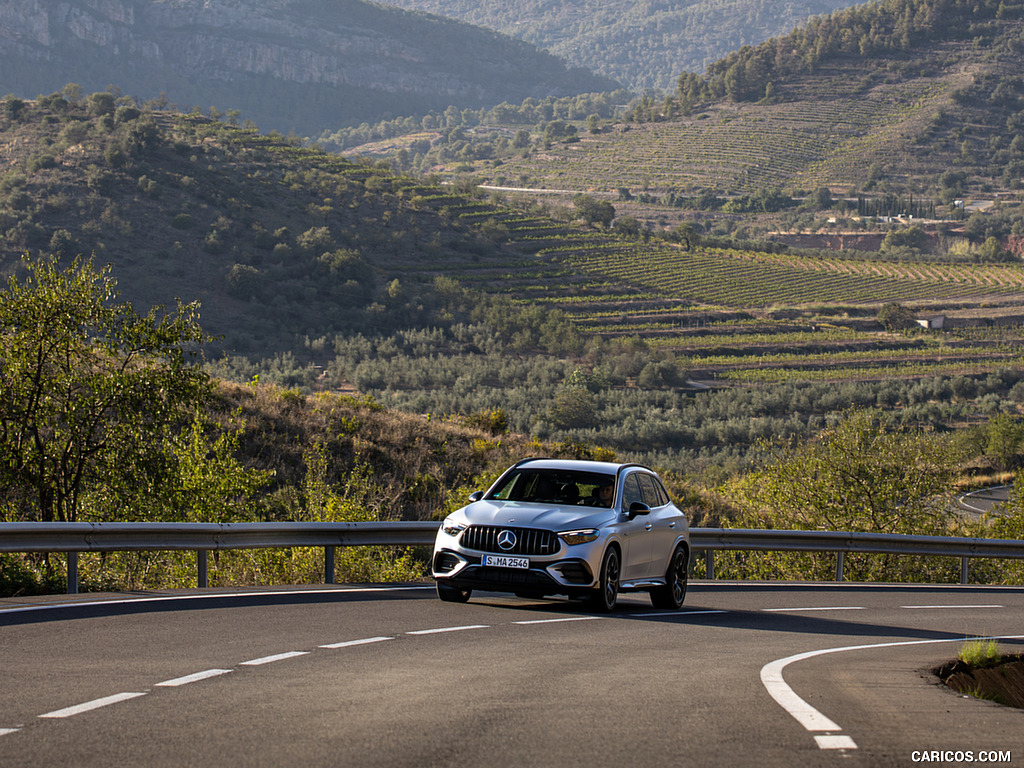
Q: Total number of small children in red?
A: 0